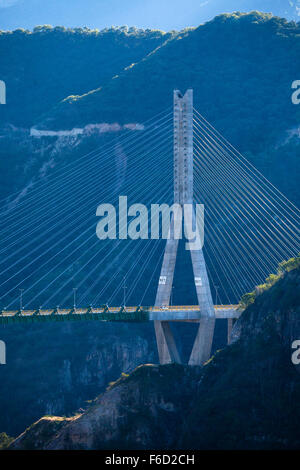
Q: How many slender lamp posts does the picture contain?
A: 5